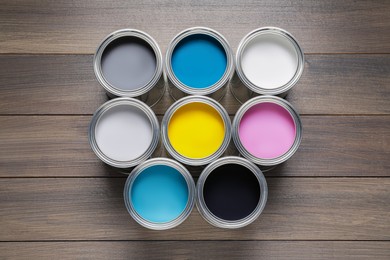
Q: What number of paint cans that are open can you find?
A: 8